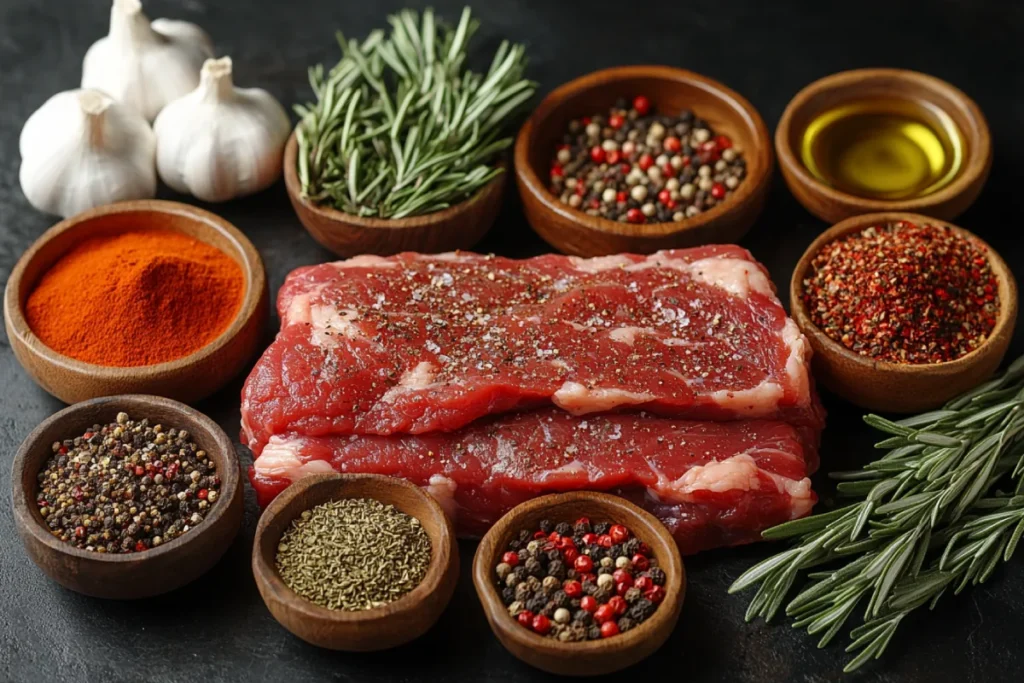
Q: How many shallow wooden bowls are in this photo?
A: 8